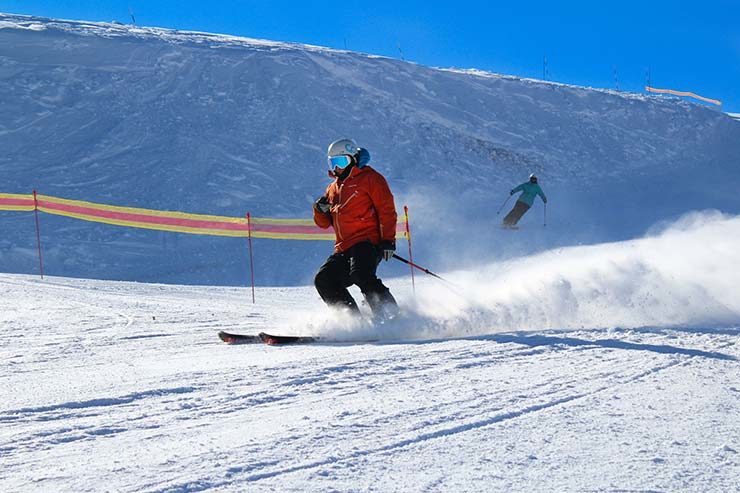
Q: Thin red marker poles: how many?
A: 3